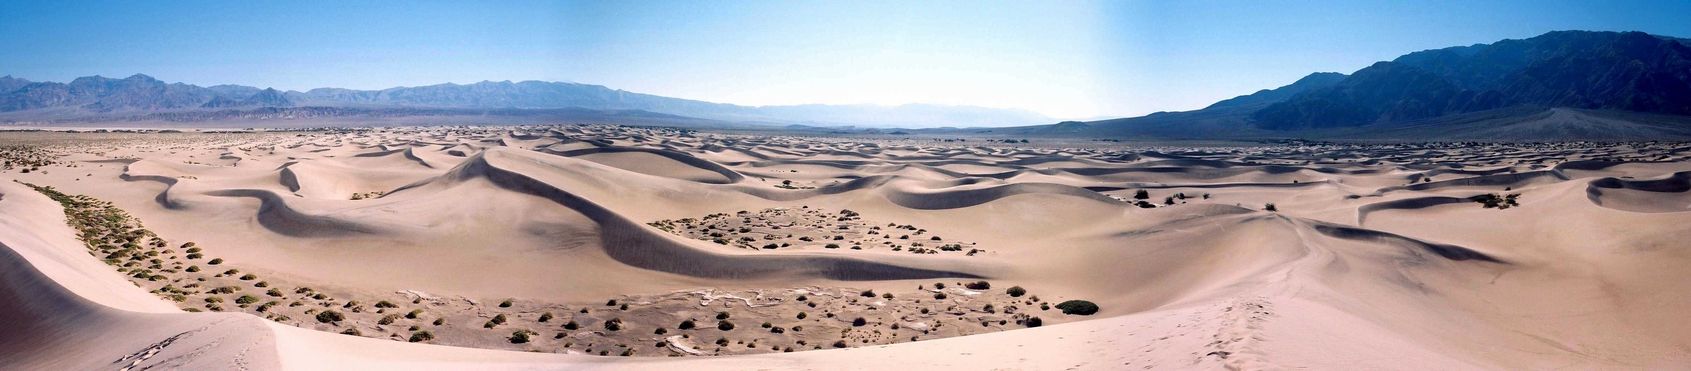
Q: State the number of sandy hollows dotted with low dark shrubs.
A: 2